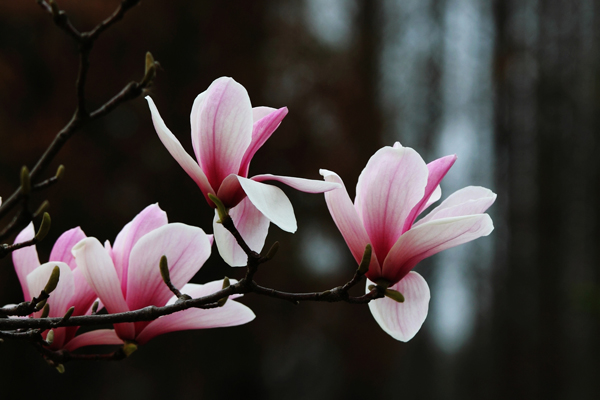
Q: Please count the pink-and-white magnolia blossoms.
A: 4